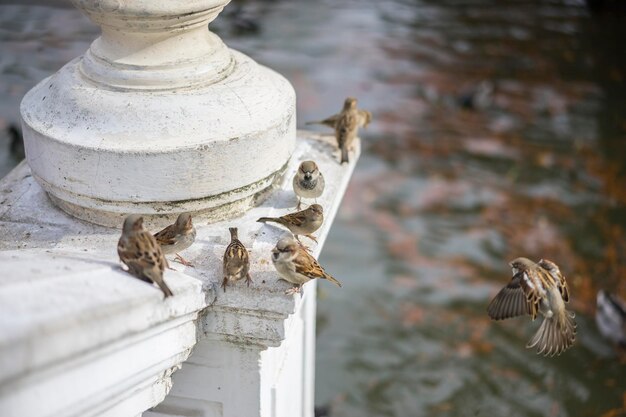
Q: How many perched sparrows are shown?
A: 8